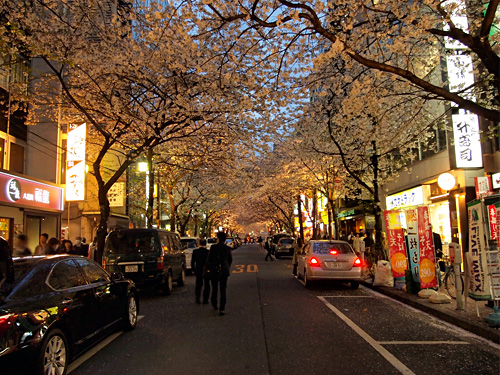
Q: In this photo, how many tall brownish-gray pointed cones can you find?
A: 0